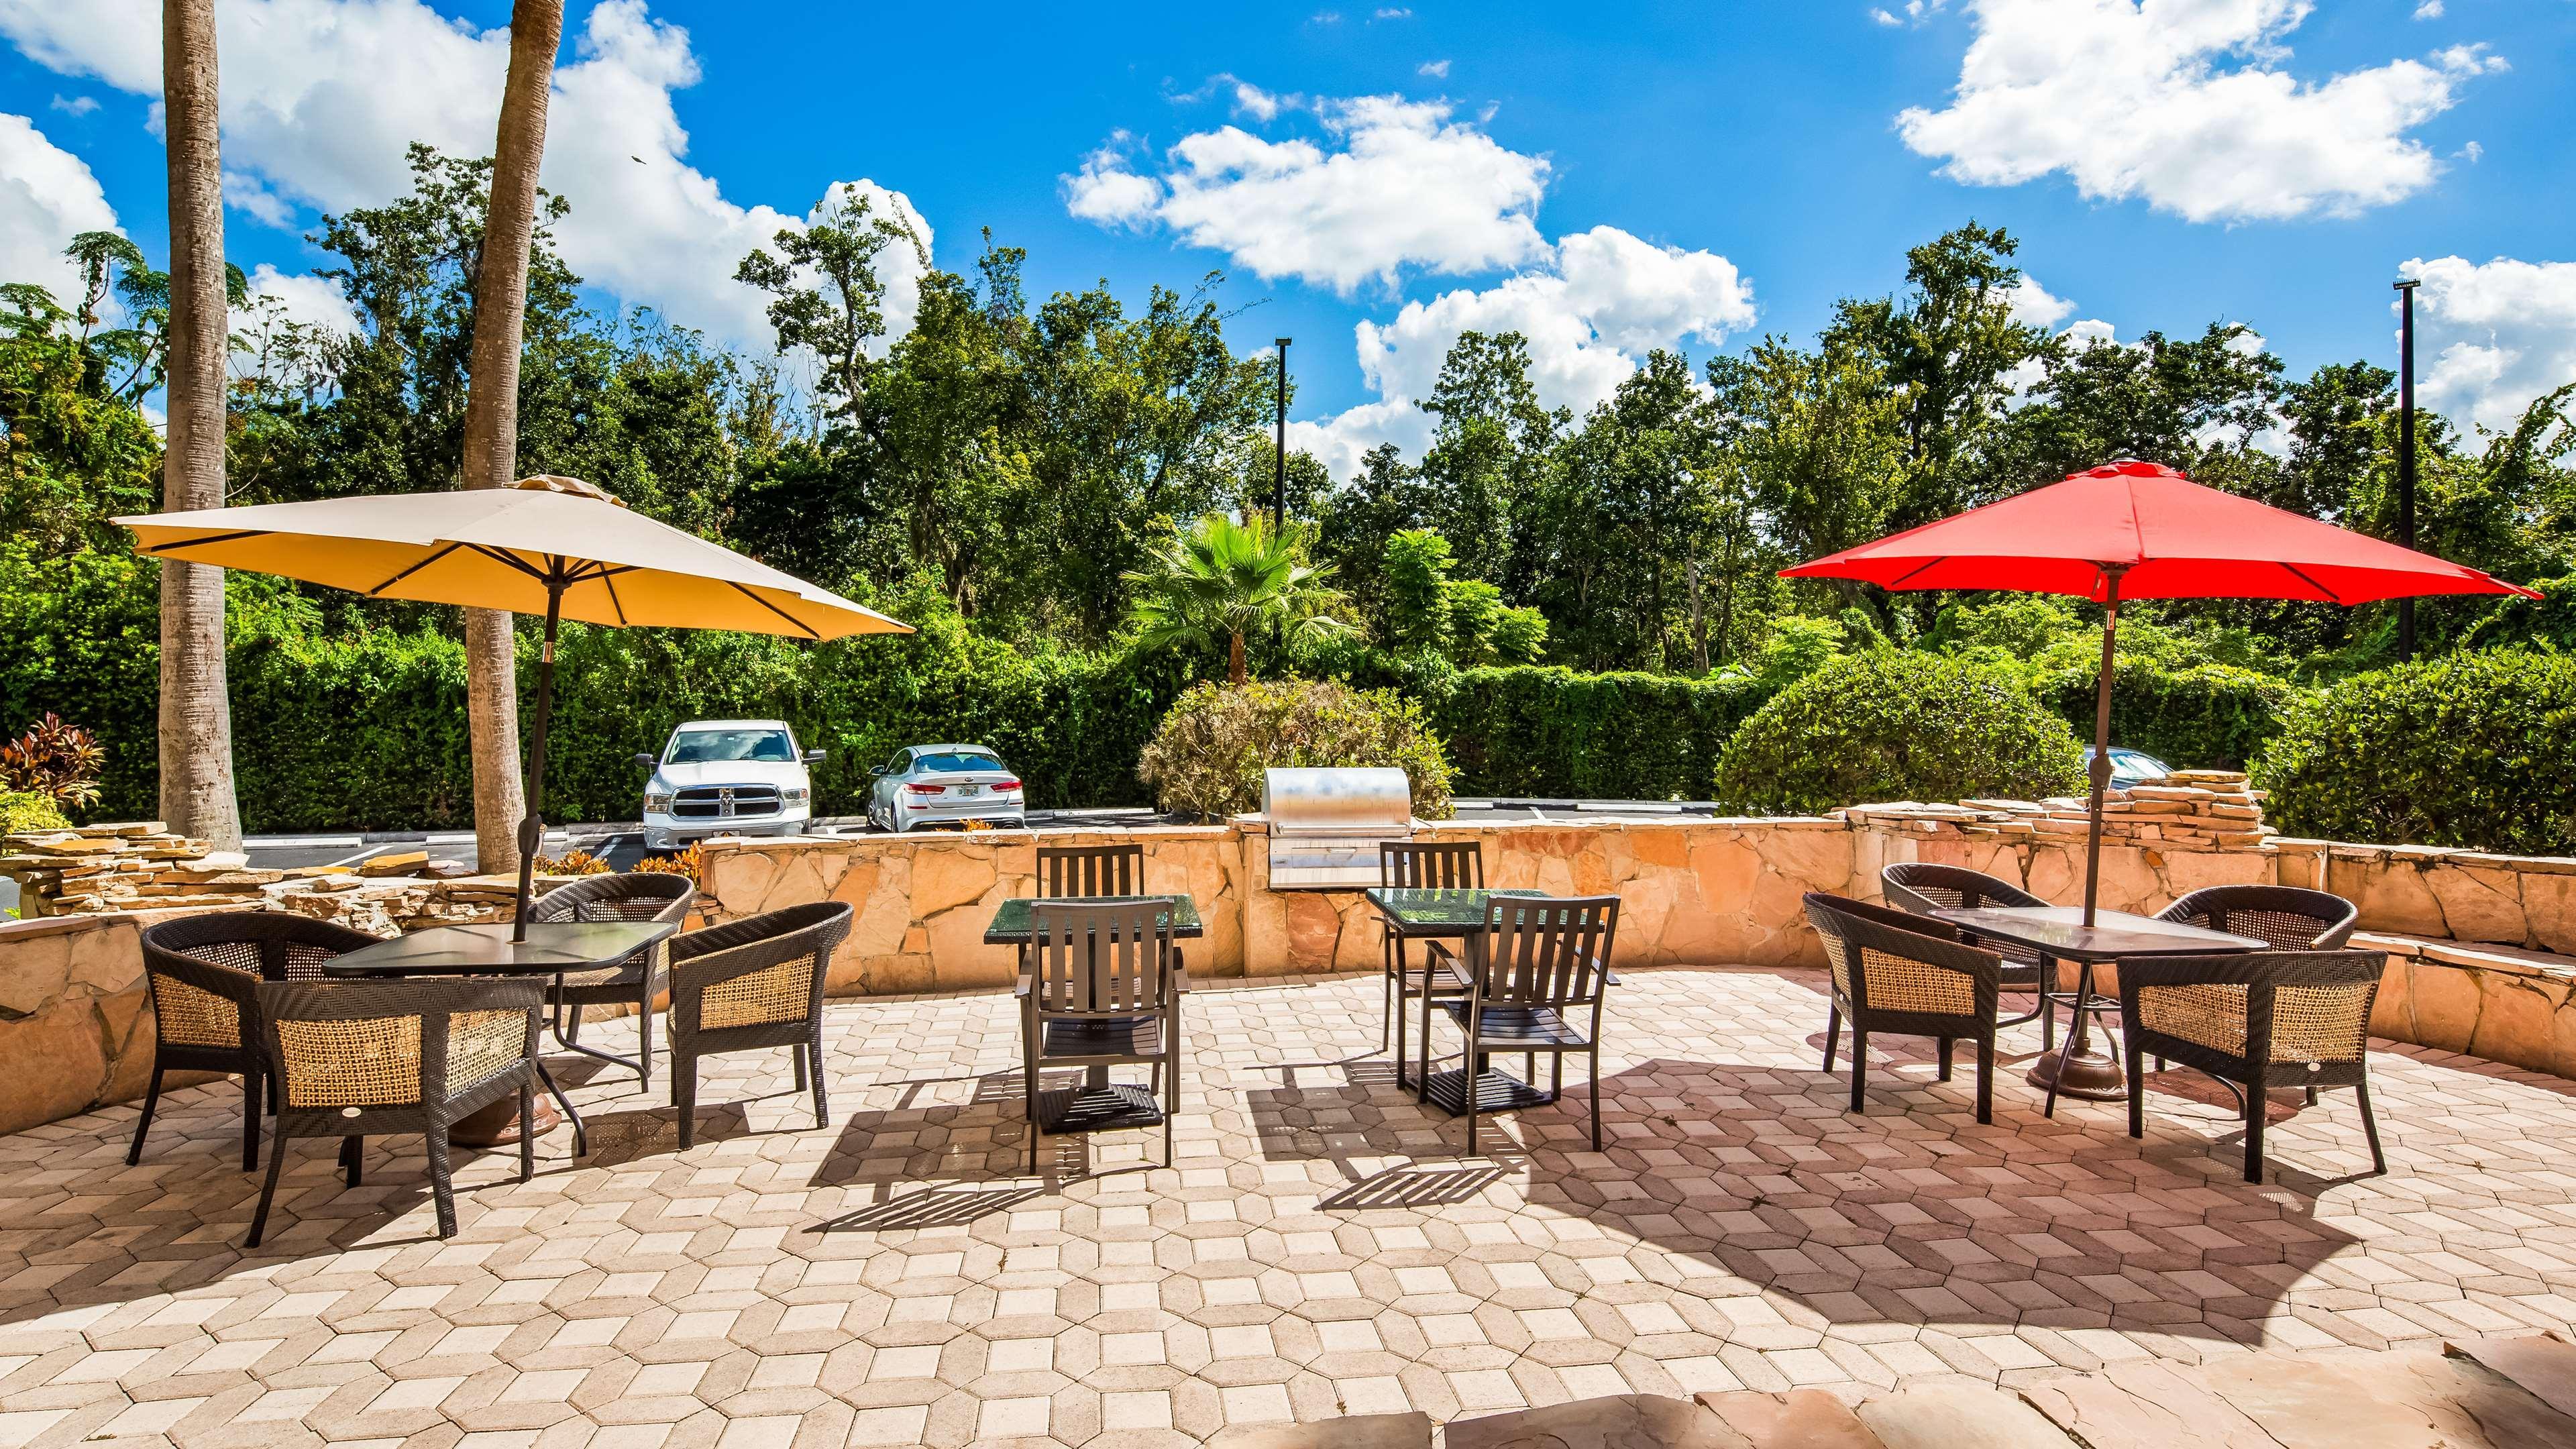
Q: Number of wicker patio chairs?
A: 8